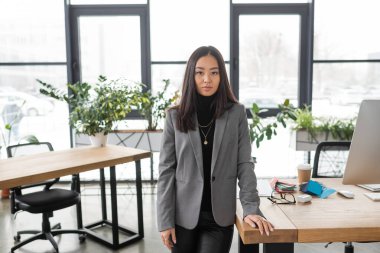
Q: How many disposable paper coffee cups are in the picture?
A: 1